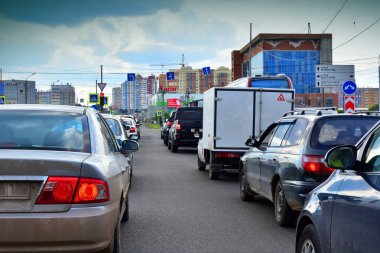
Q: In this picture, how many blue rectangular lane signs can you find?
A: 3